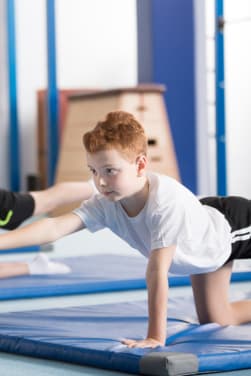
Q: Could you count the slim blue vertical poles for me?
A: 3